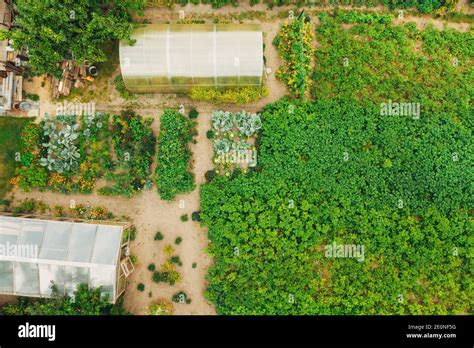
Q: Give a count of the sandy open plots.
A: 1